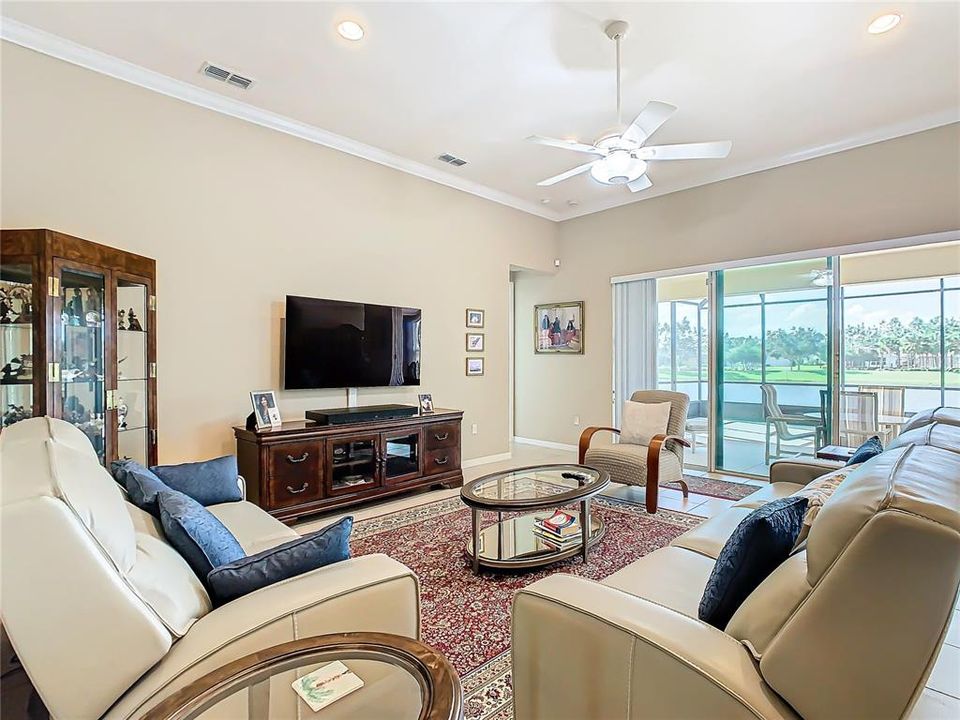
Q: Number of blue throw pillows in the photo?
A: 6